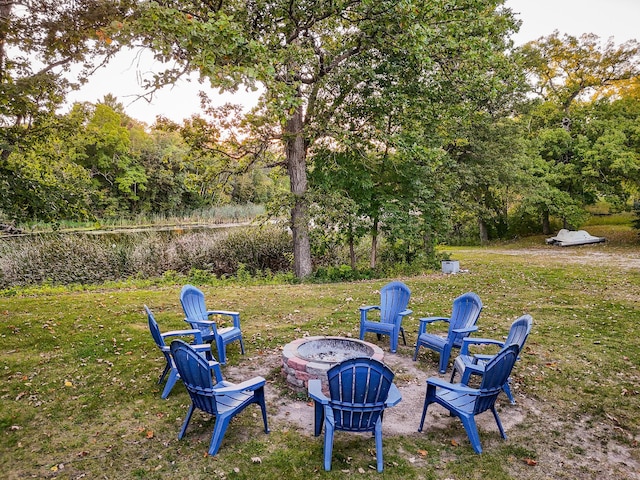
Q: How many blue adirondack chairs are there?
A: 8